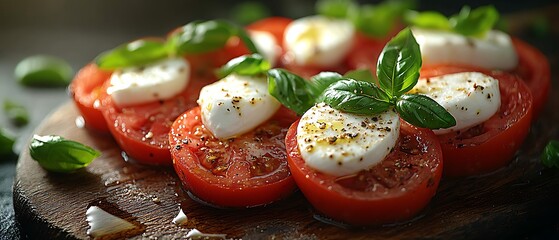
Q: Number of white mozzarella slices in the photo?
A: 7